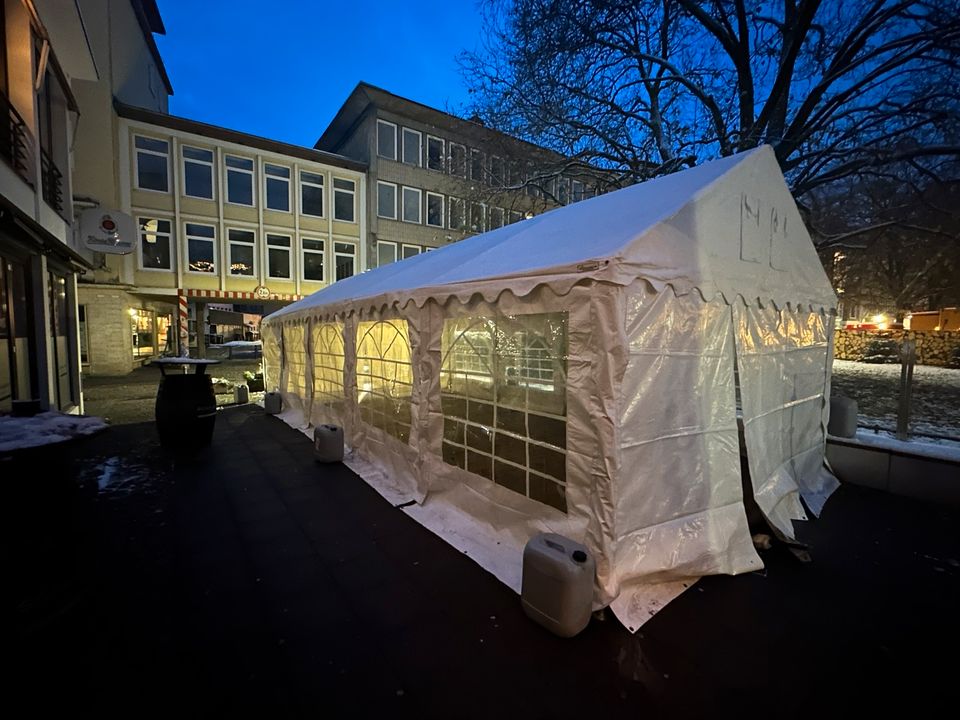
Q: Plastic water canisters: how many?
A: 5